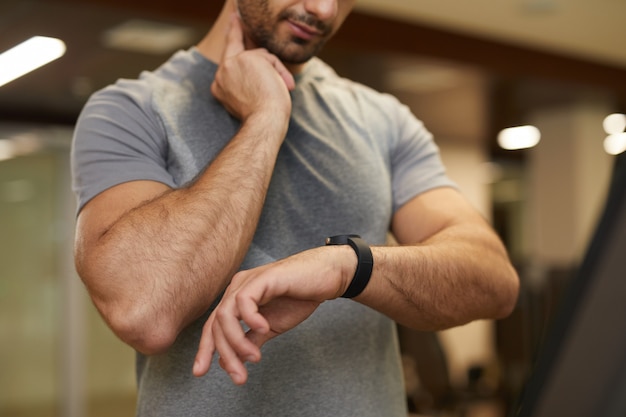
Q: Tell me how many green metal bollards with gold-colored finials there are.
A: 0